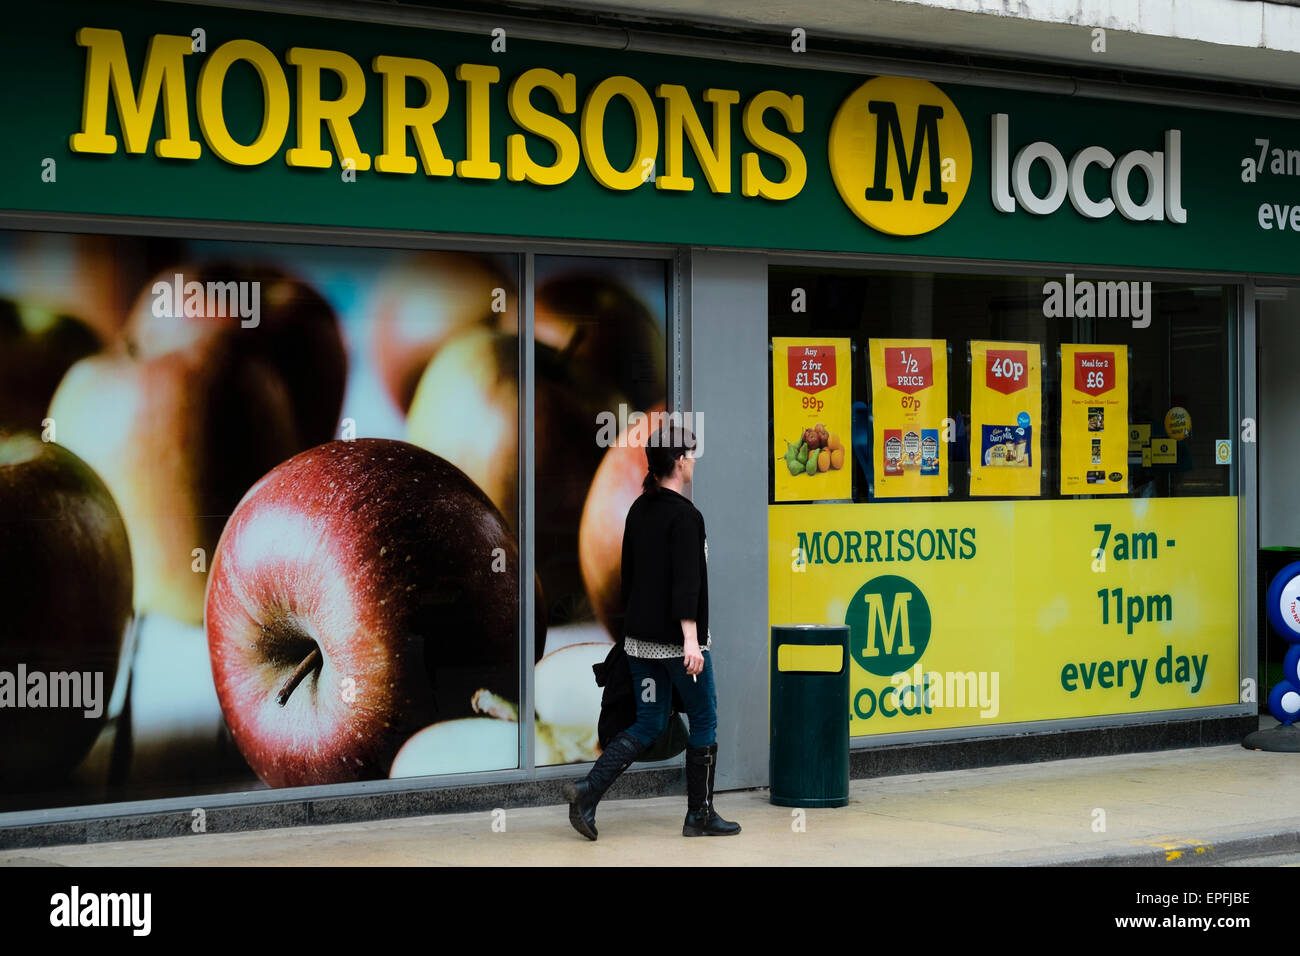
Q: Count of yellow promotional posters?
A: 4